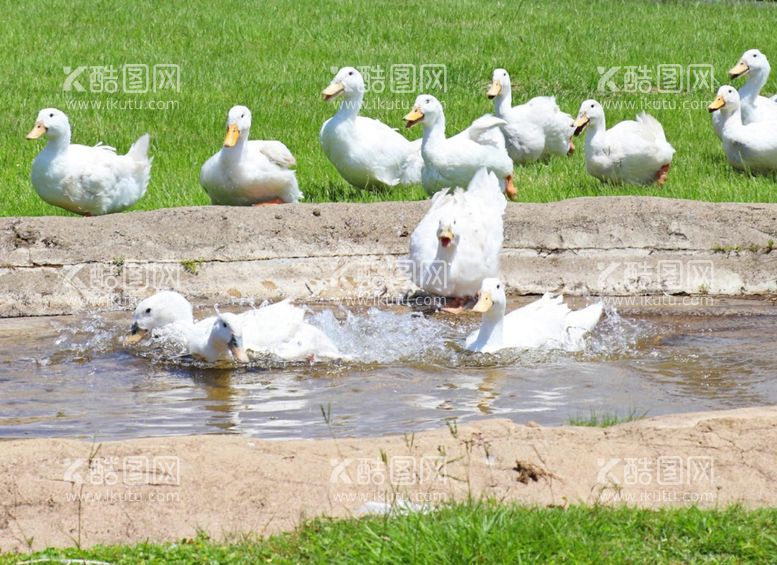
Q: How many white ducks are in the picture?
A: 12